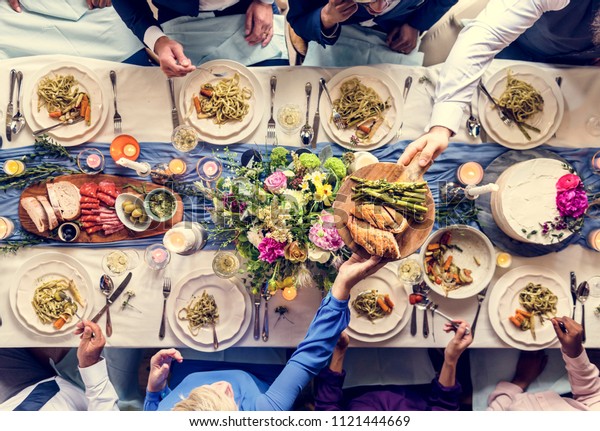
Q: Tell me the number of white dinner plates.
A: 8